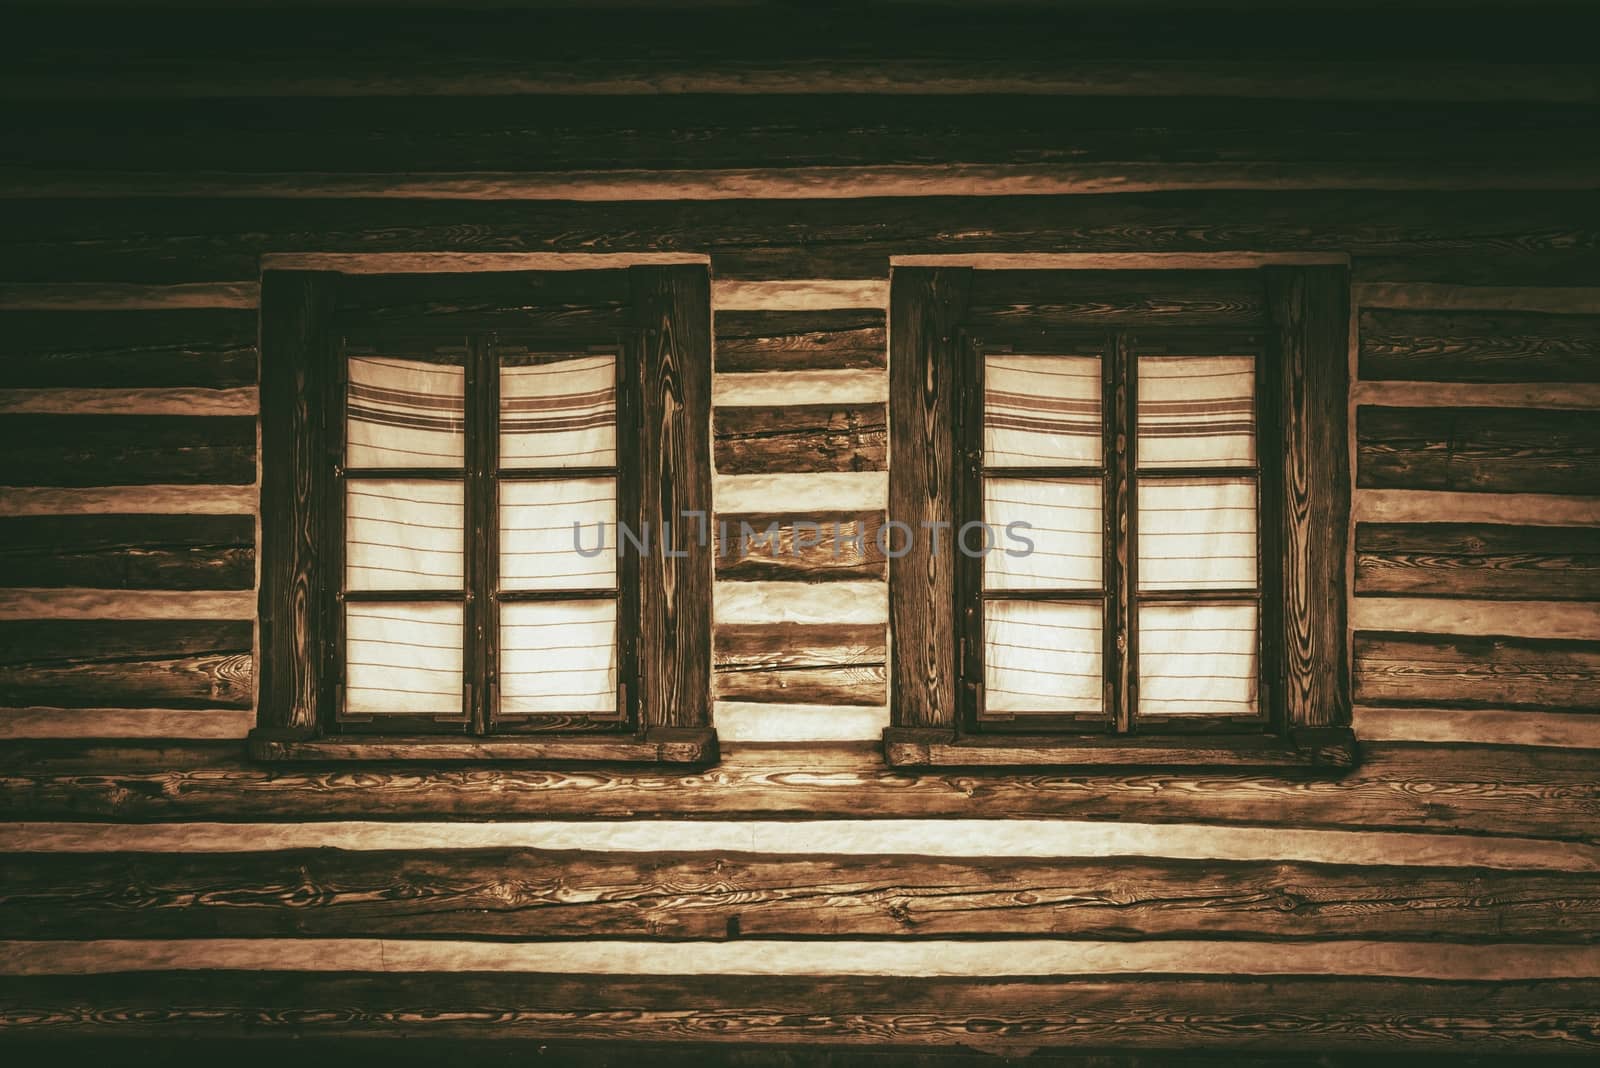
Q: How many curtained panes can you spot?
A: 12